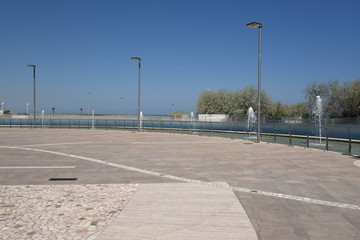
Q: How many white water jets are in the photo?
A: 6